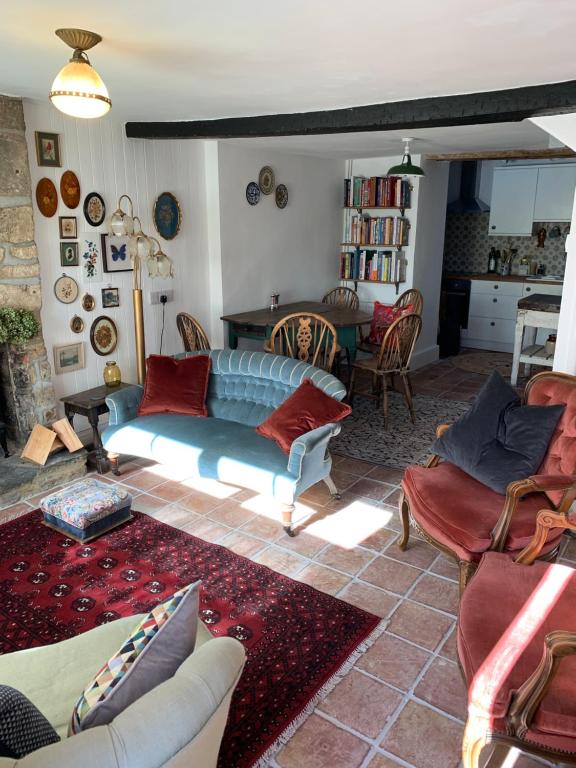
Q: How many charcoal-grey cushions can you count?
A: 1